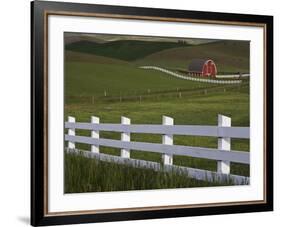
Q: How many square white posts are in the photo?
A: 5